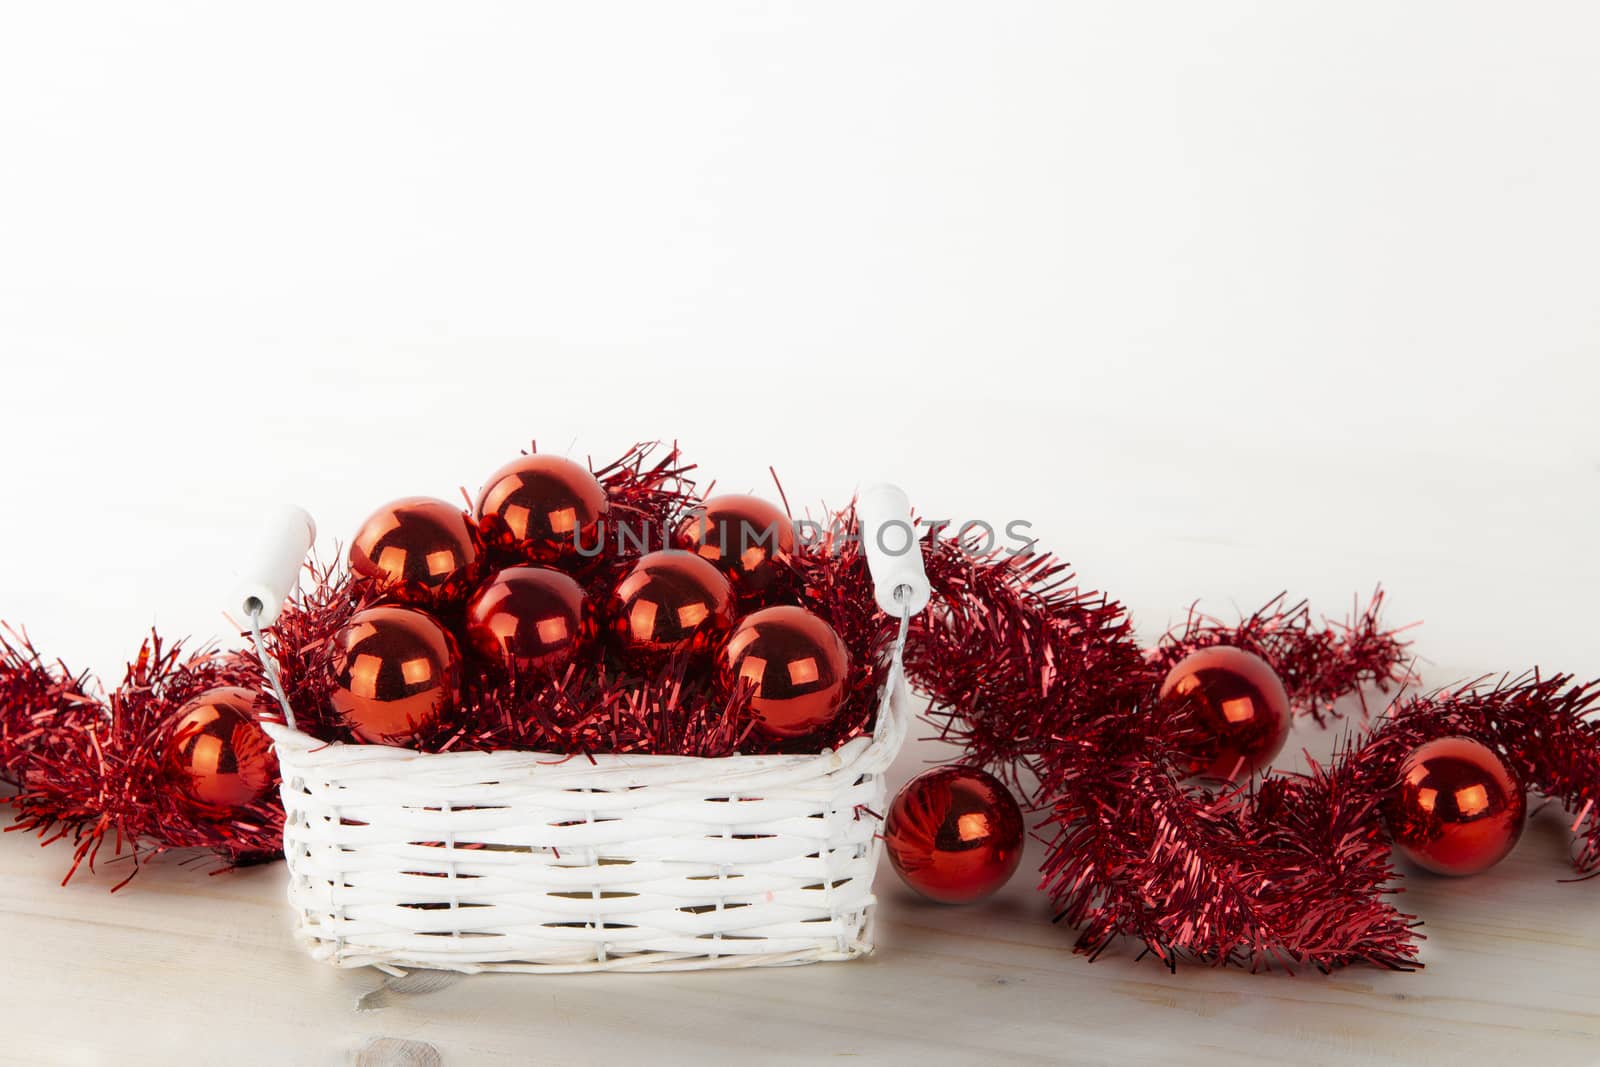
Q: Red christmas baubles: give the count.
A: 11